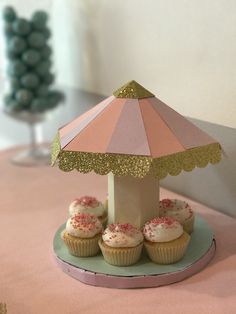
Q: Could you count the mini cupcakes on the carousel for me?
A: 5